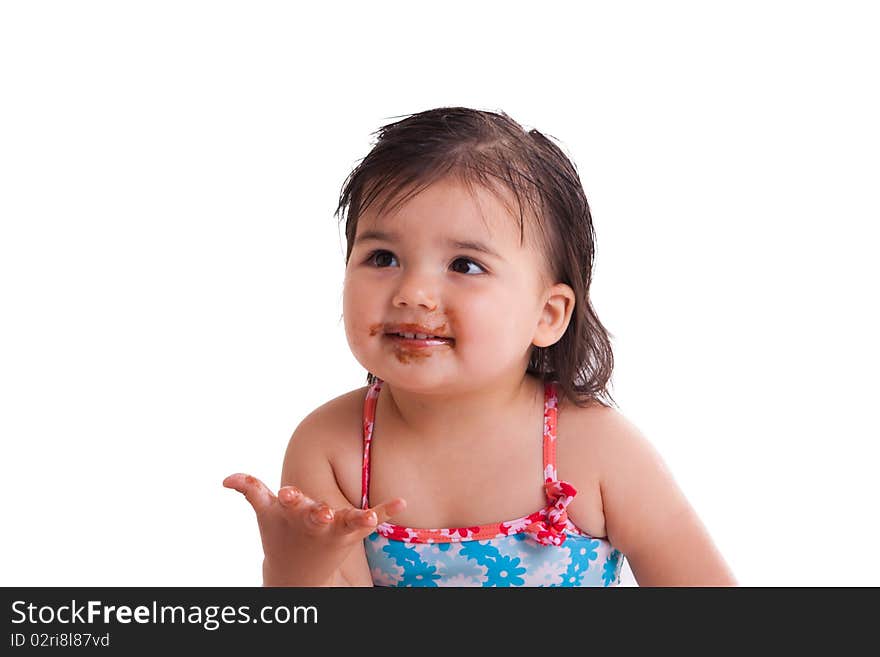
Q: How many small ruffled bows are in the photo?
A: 1